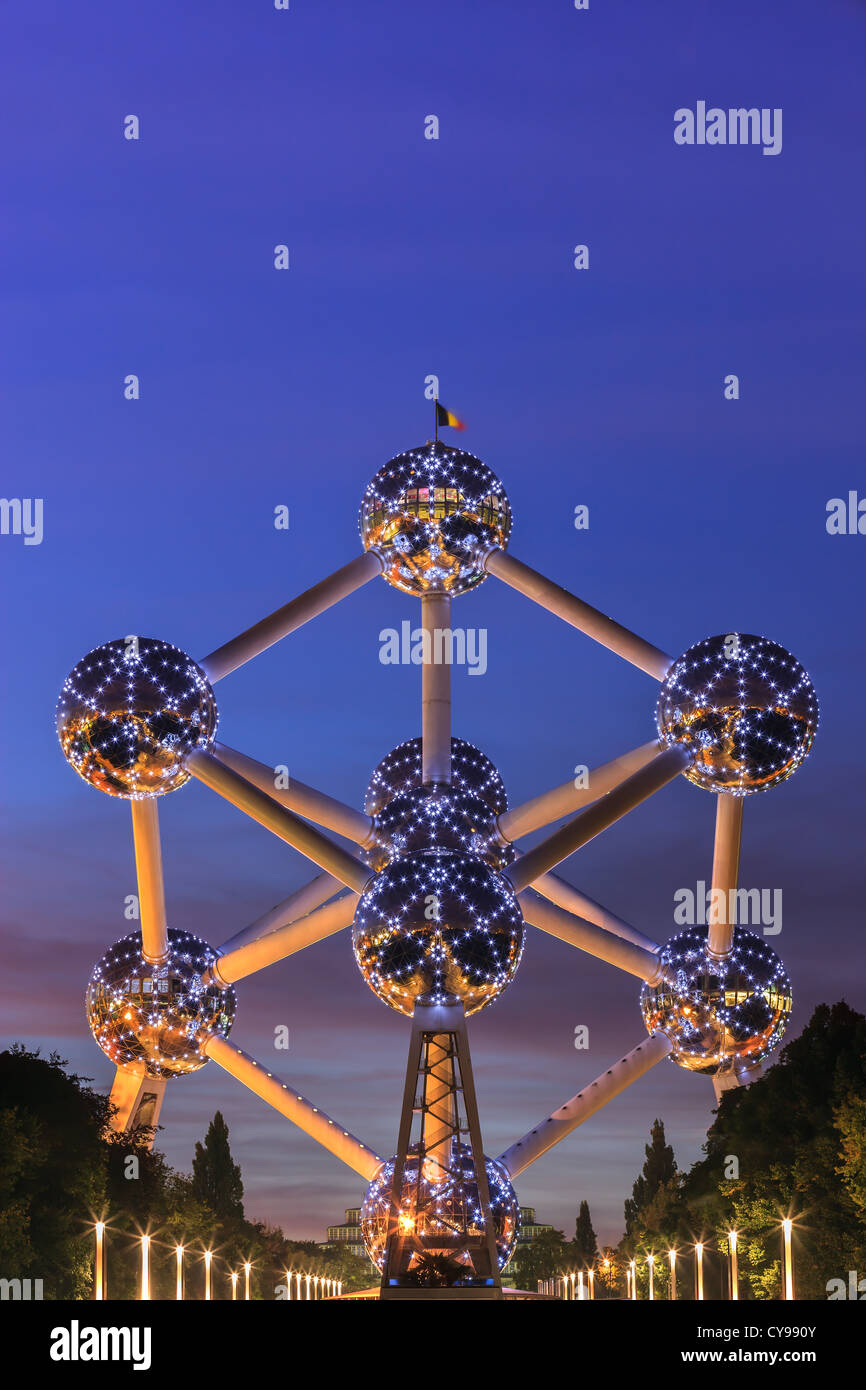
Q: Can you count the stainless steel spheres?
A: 9